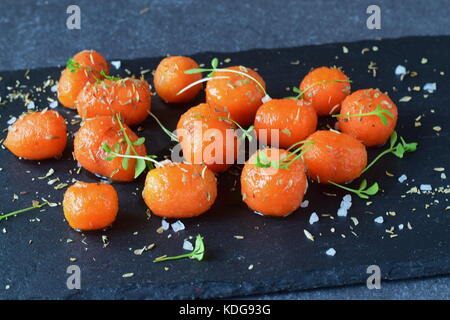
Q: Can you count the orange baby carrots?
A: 14